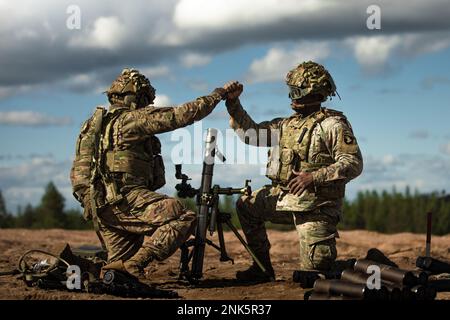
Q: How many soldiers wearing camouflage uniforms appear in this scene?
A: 2